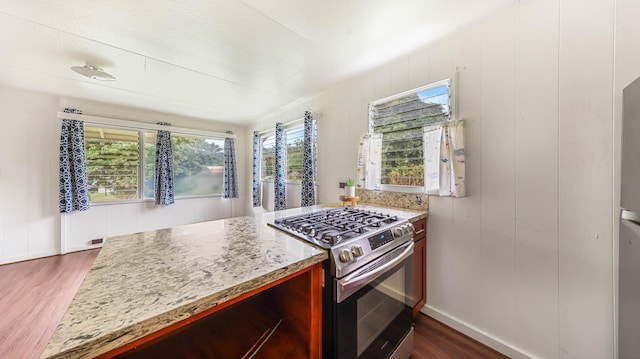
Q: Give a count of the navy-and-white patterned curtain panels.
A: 6